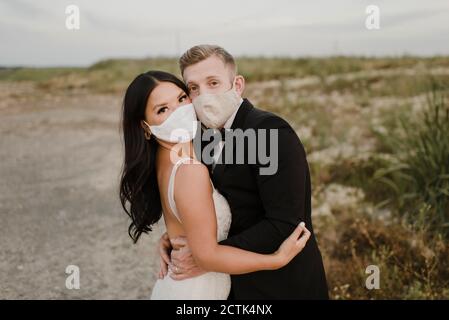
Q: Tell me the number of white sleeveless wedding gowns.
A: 1